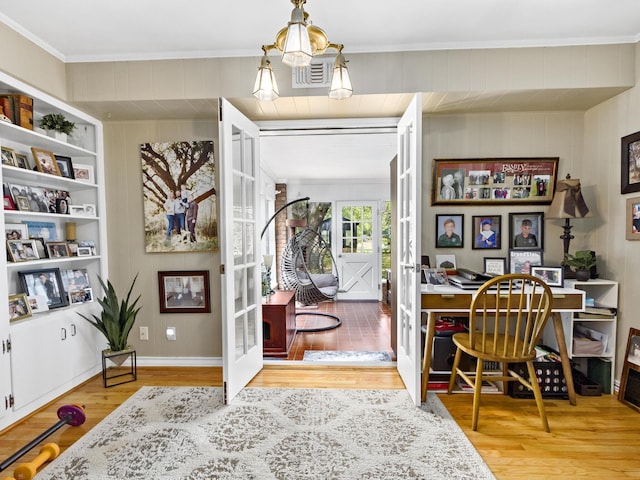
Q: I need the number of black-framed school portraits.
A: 3